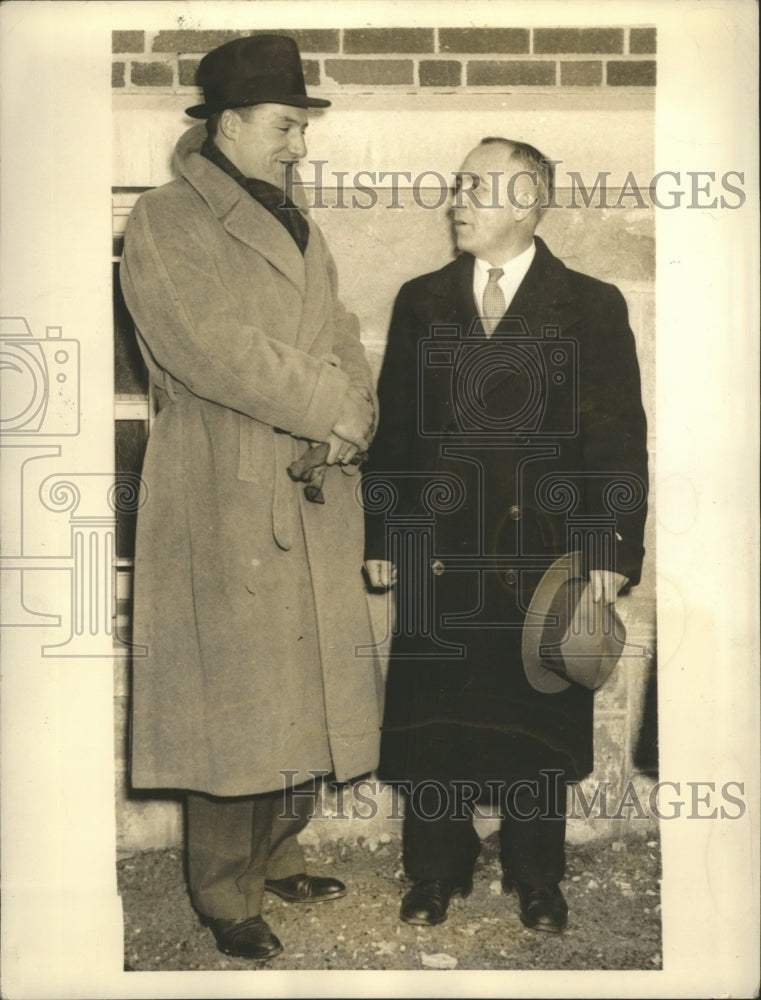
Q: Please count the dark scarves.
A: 1